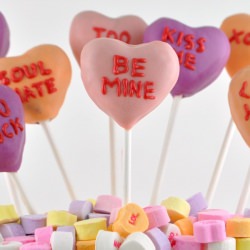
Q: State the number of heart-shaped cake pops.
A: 8